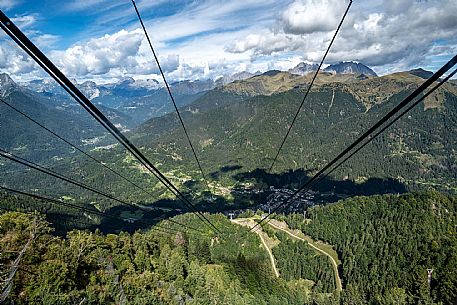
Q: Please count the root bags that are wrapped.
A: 0